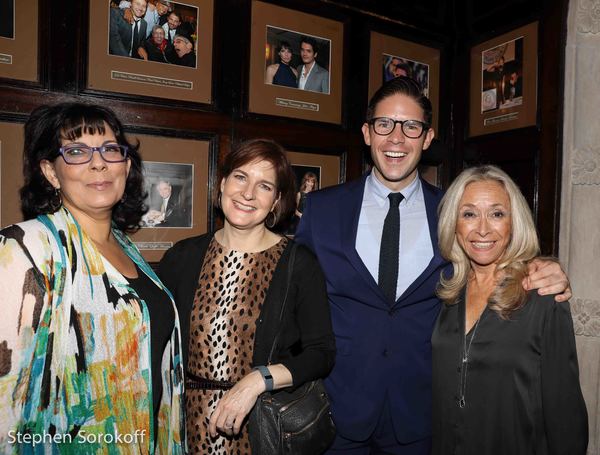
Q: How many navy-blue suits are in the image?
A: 1